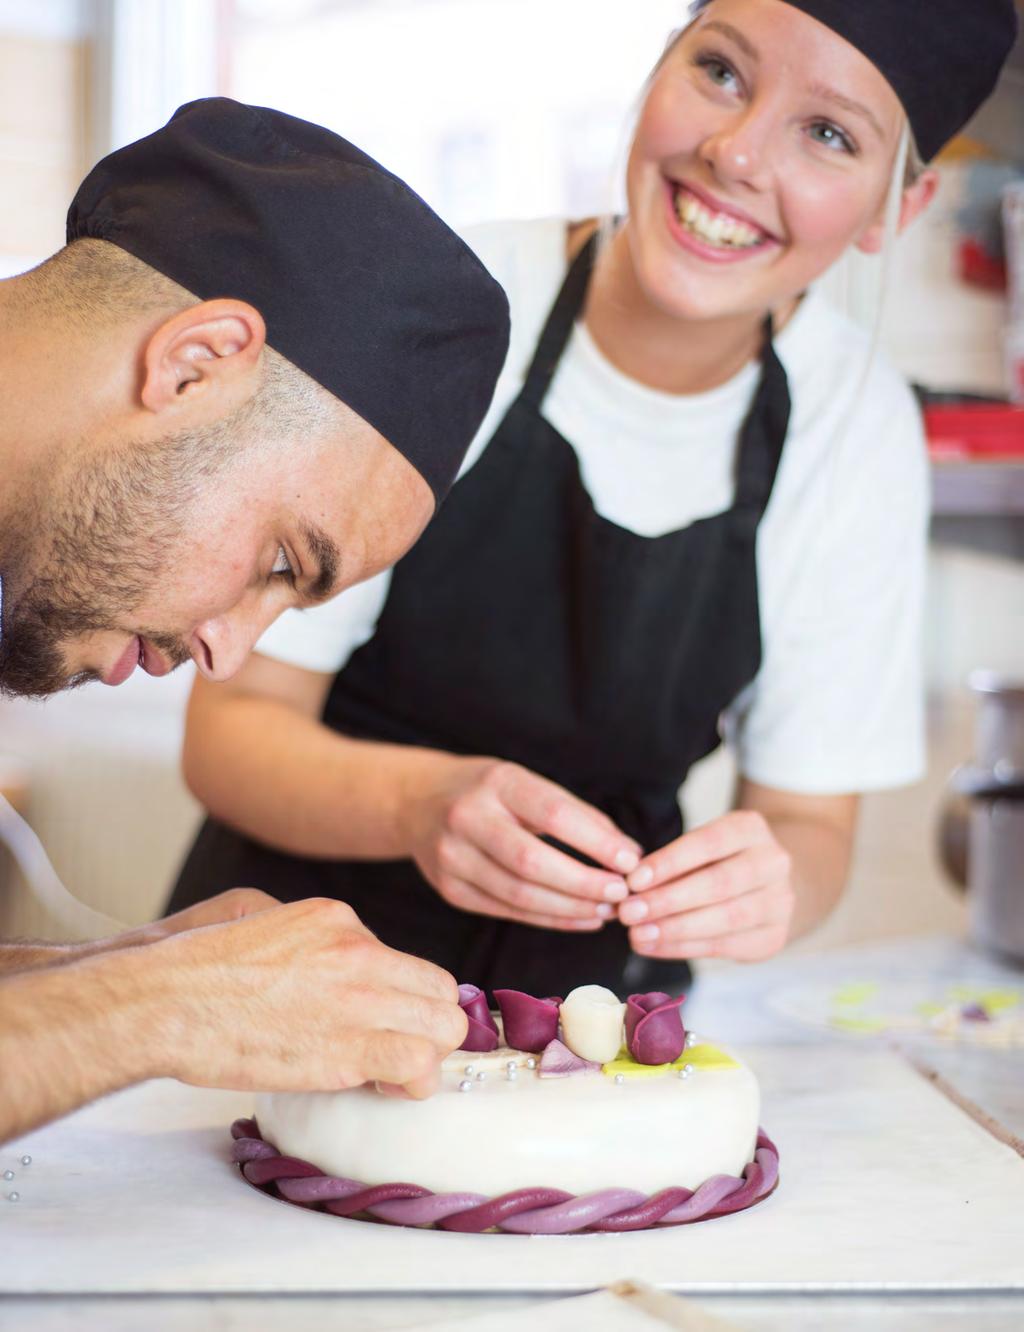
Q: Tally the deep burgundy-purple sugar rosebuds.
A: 3